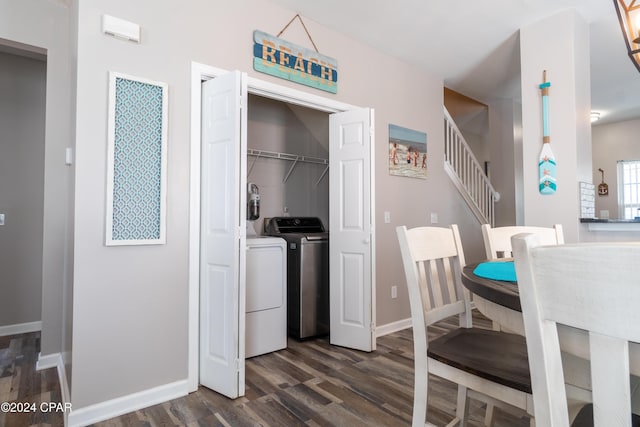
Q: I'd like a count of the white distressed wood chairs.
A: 3